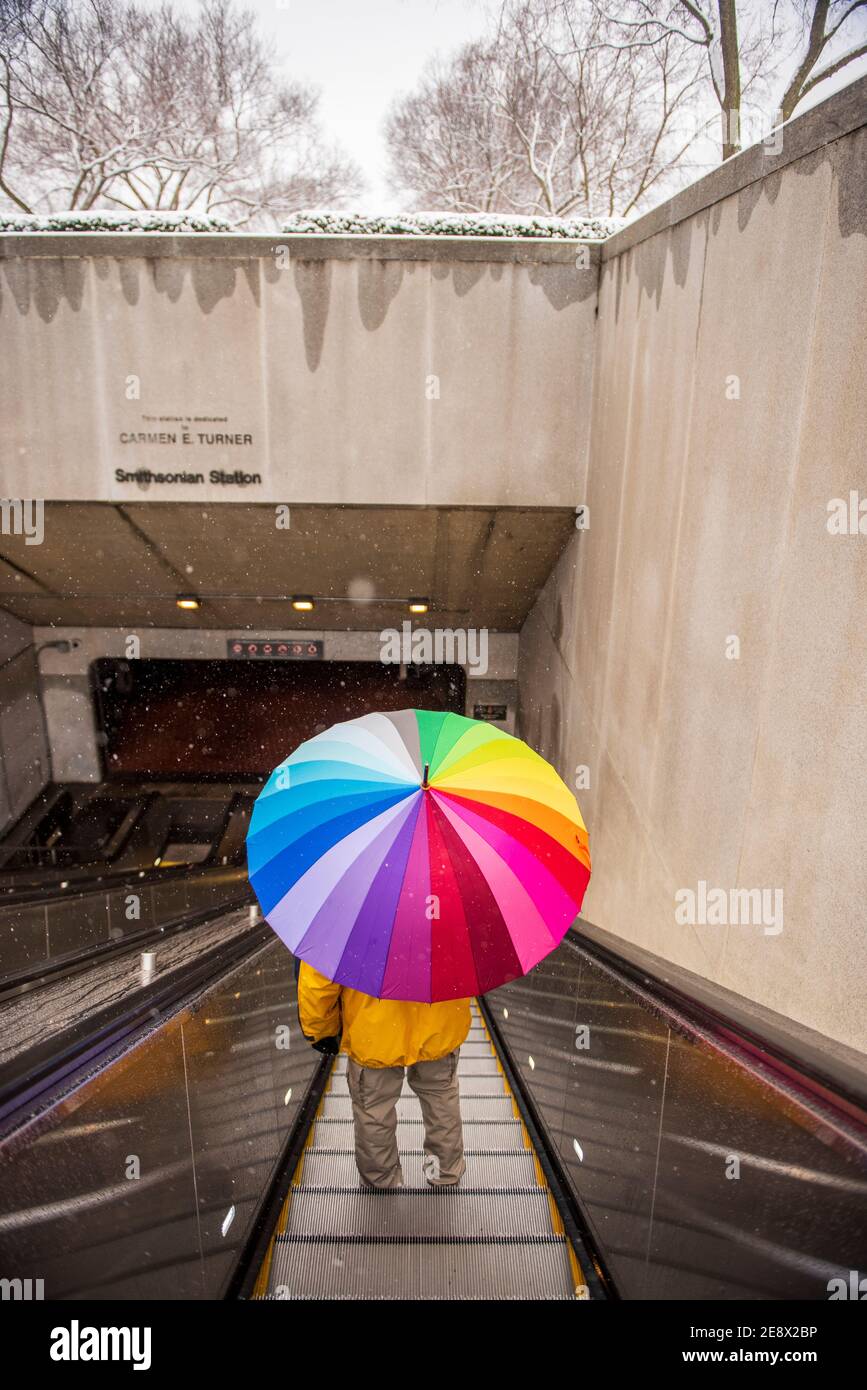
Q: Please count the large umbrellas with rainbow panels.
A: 1